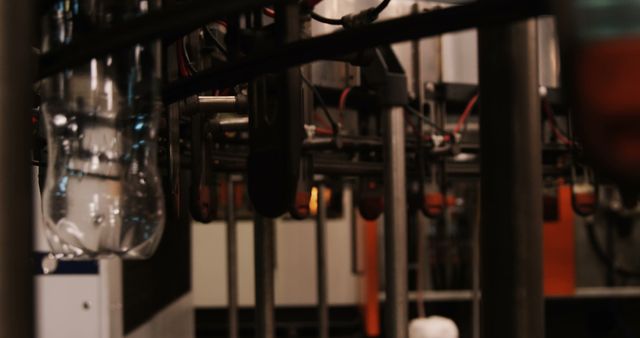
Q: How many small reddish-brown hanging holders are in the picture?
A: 5